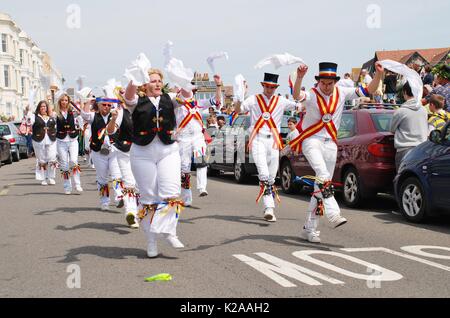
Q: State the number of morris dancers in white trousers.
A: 8